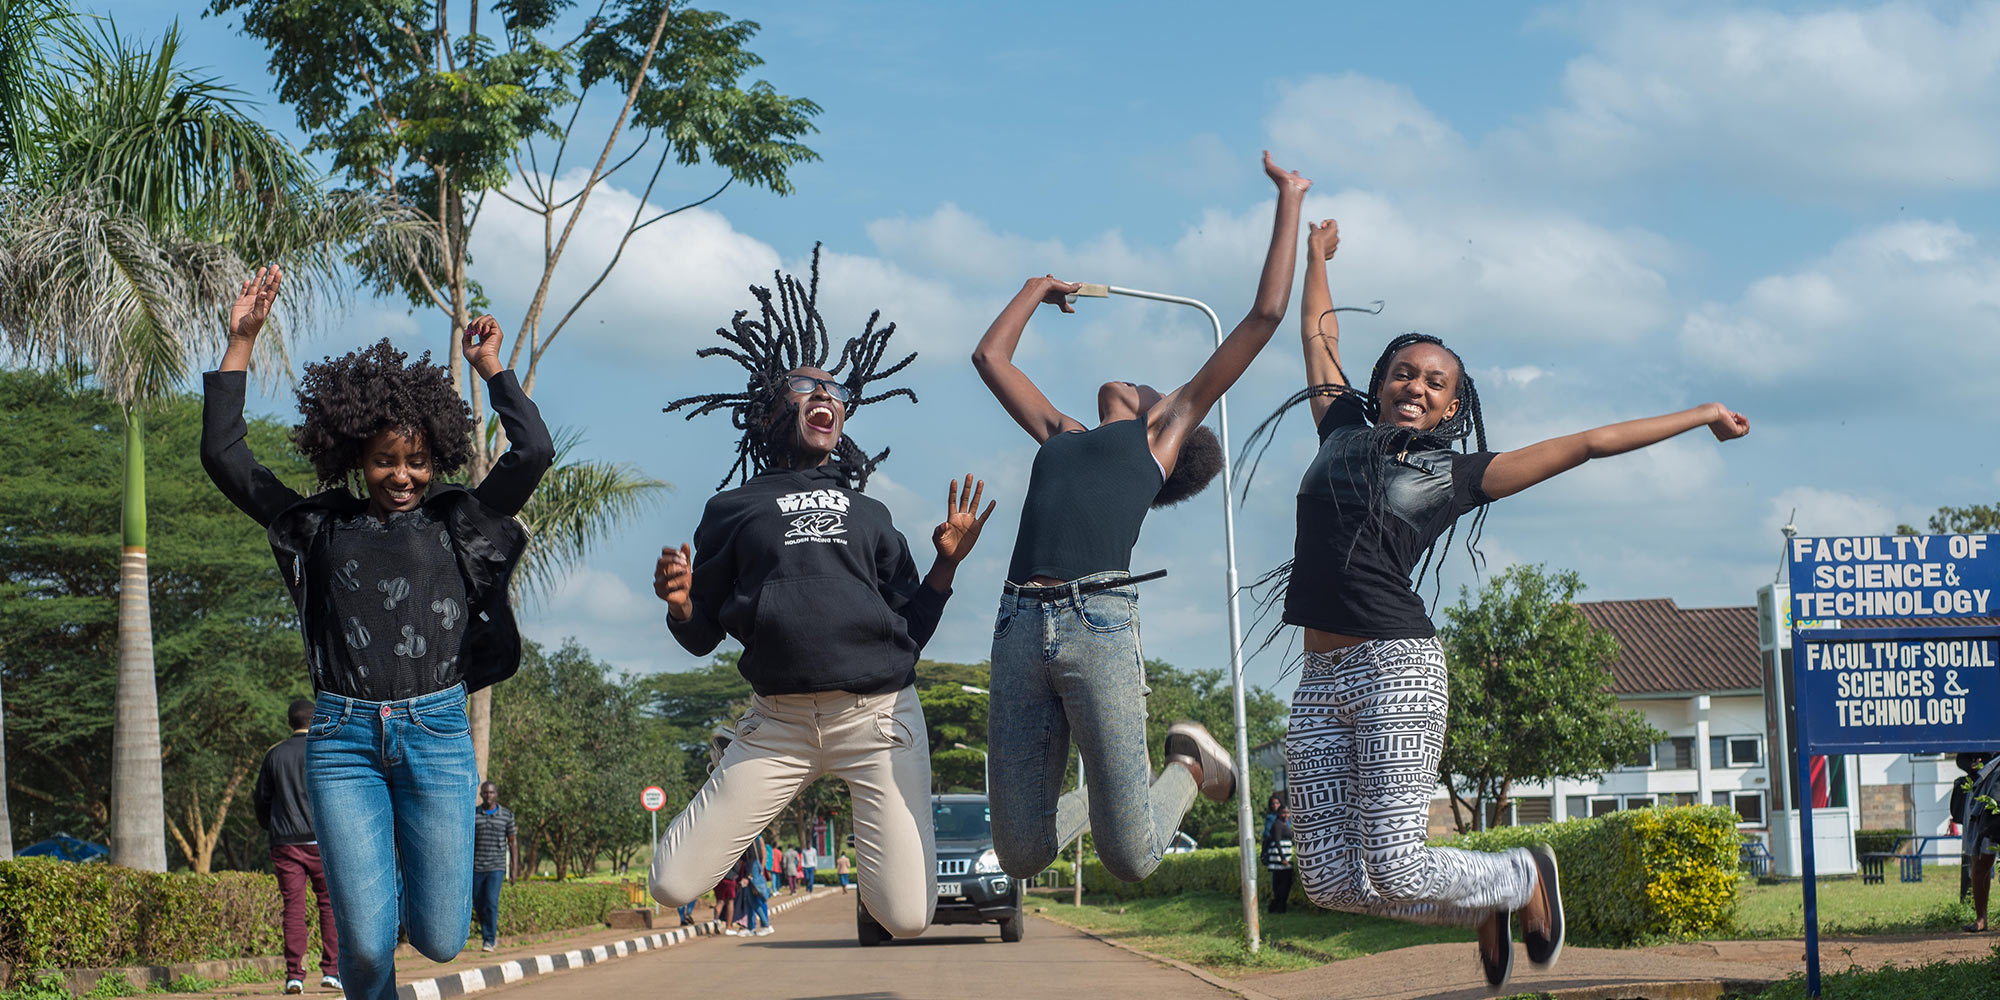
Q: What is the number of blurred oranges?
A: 0